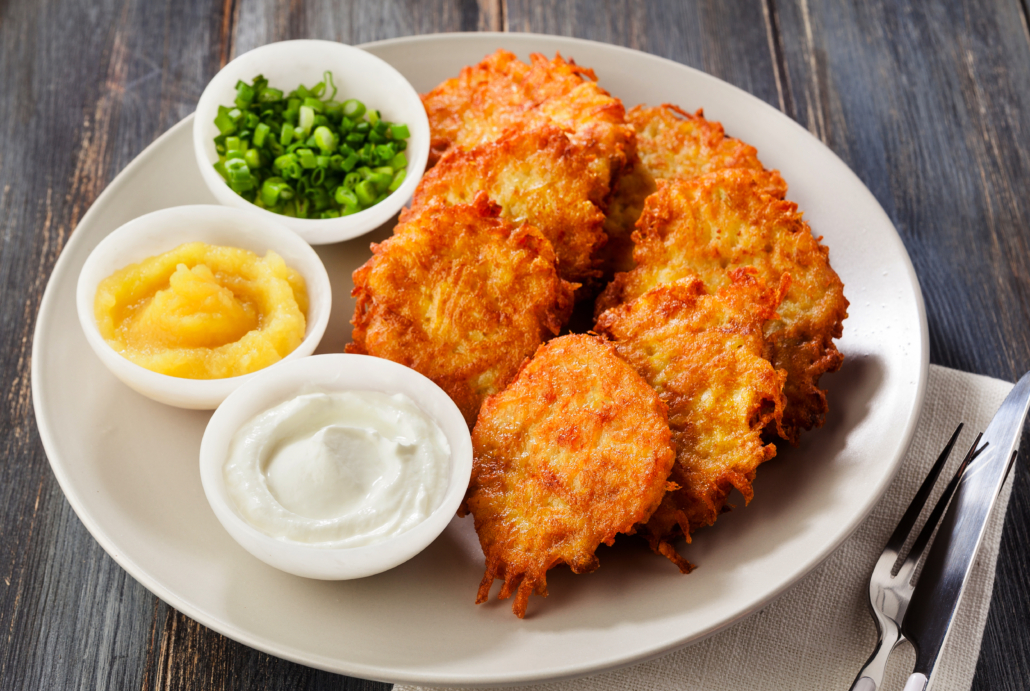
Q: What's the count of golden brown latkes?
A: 7